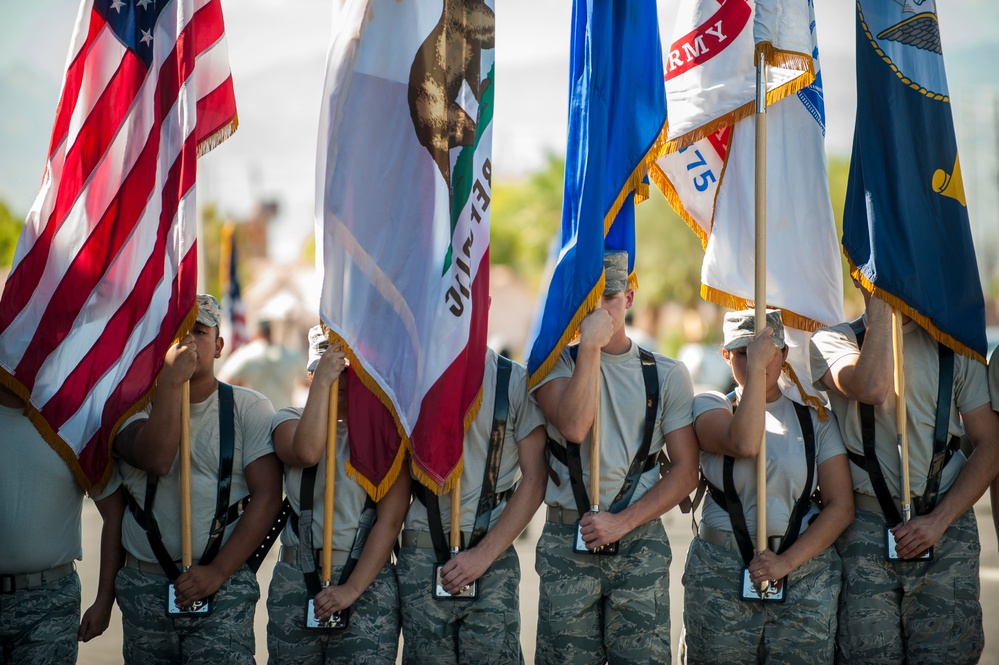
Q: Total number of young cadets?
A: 7